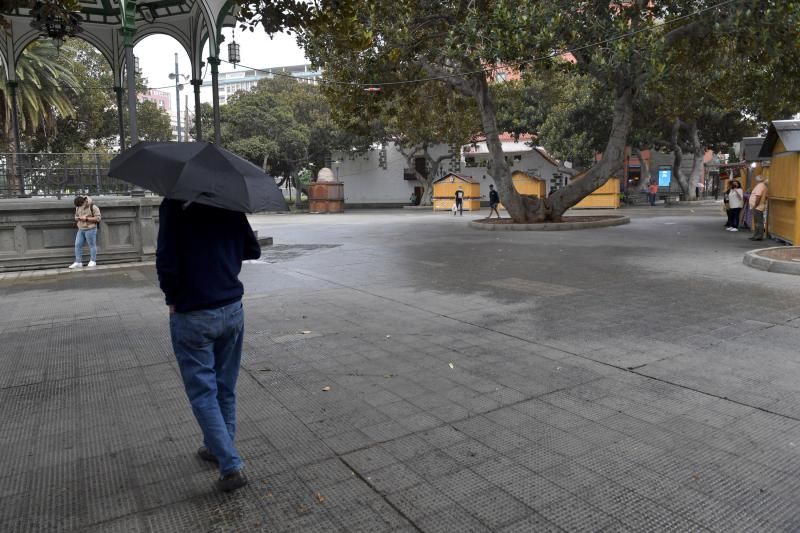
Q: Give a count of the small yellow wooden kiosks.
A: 5